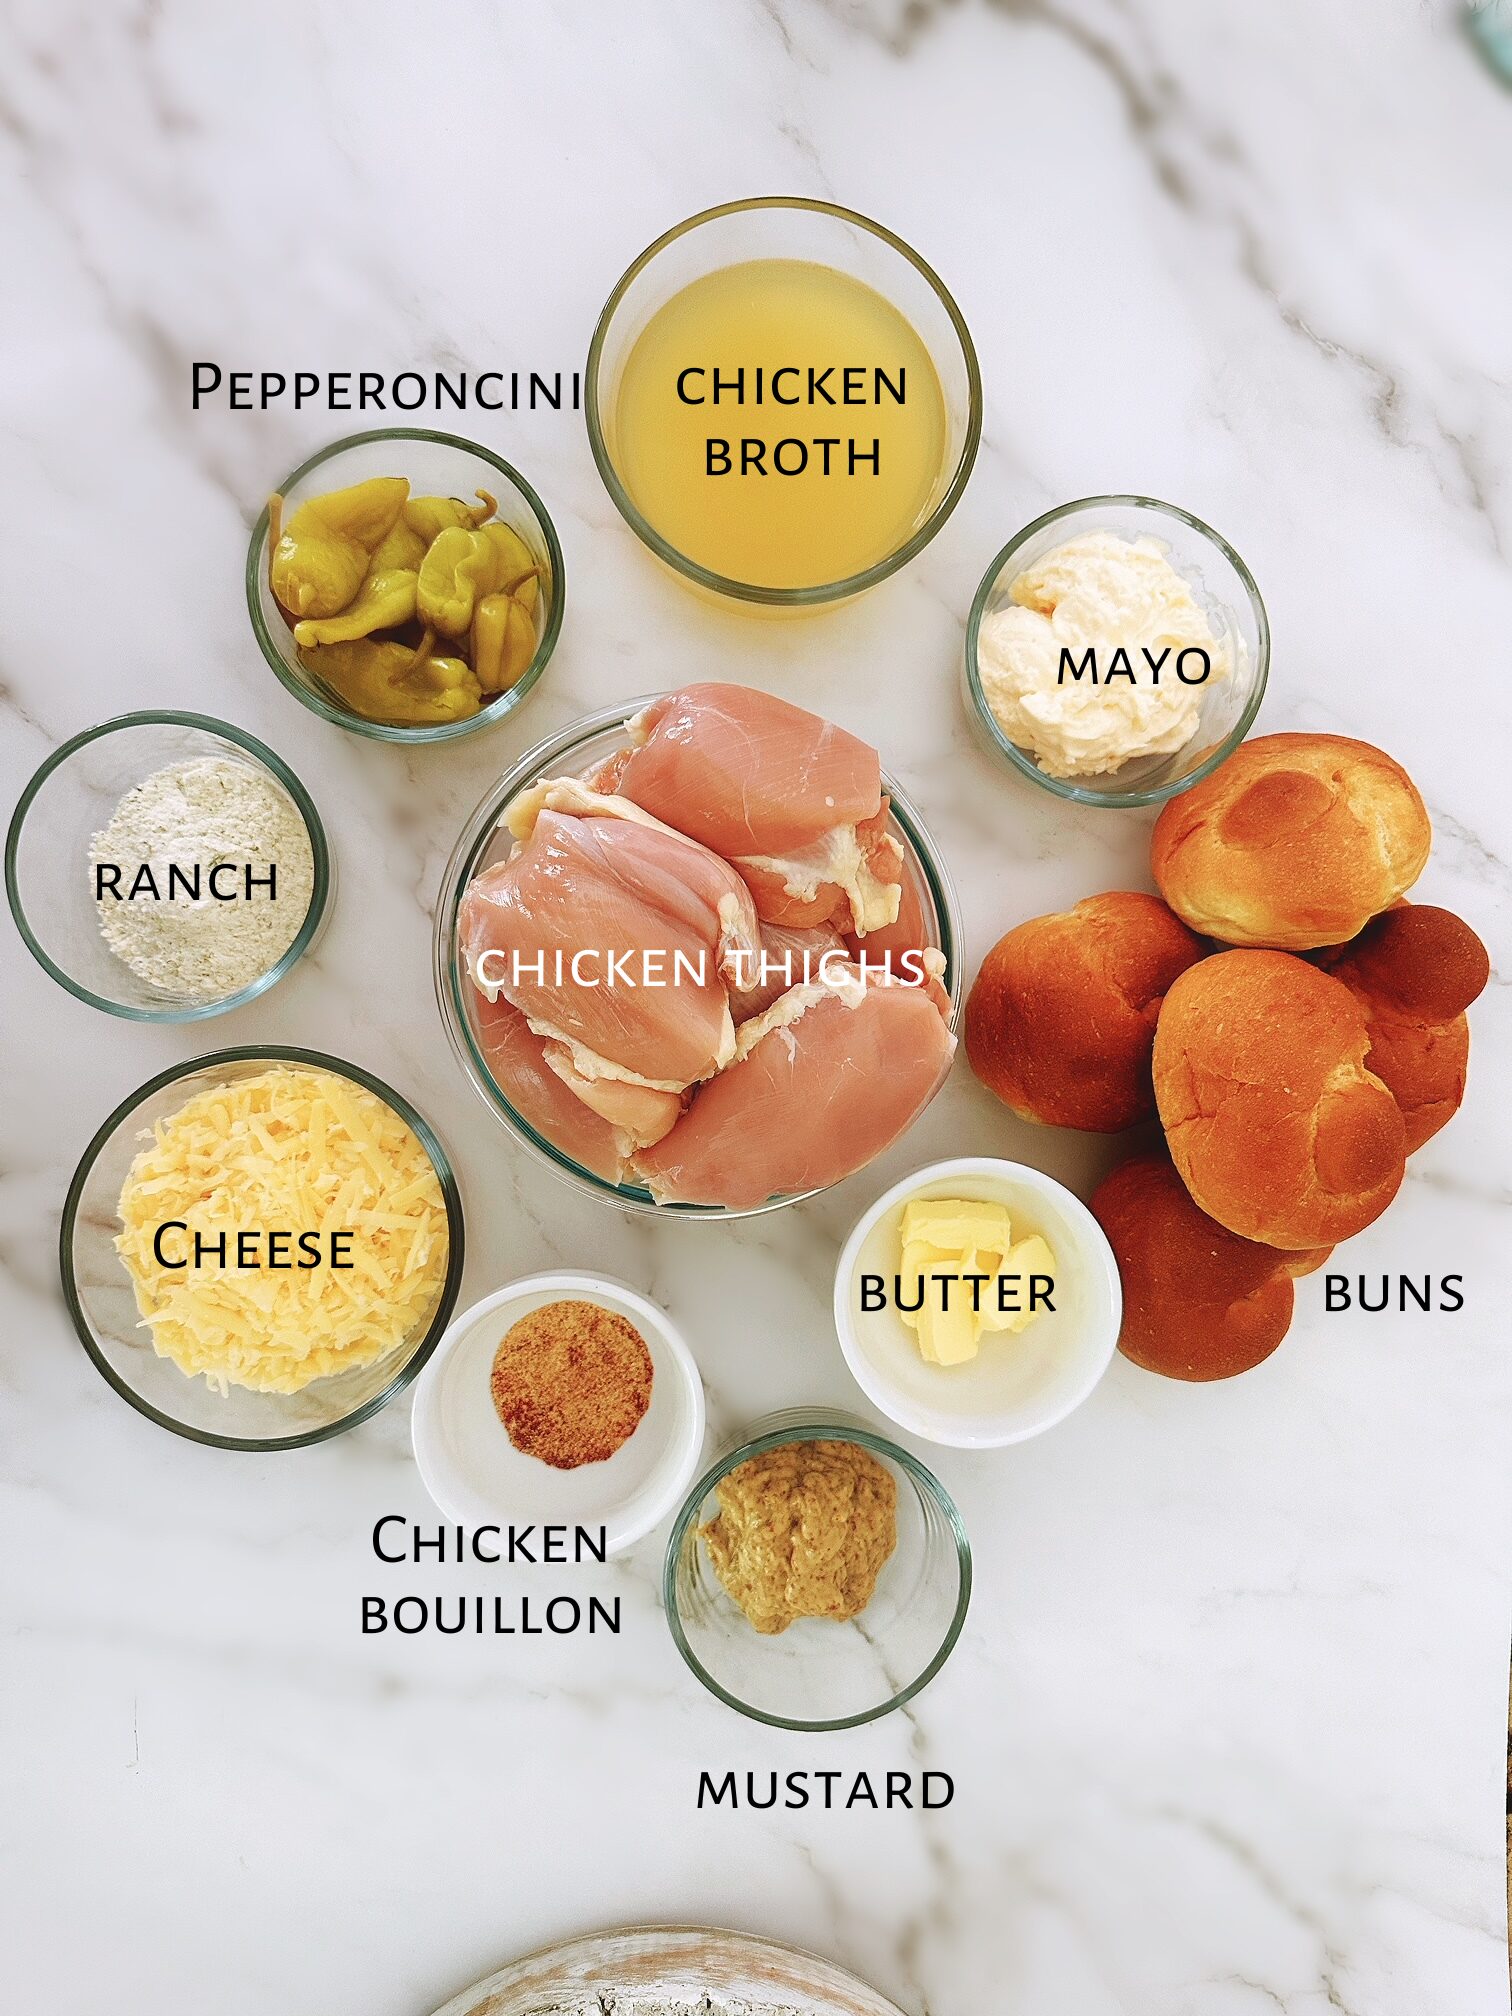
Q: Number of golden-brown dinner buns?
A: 5